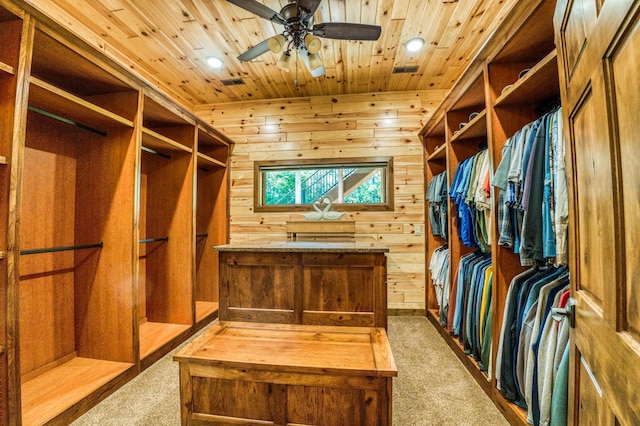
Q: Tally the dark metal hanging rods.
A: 6